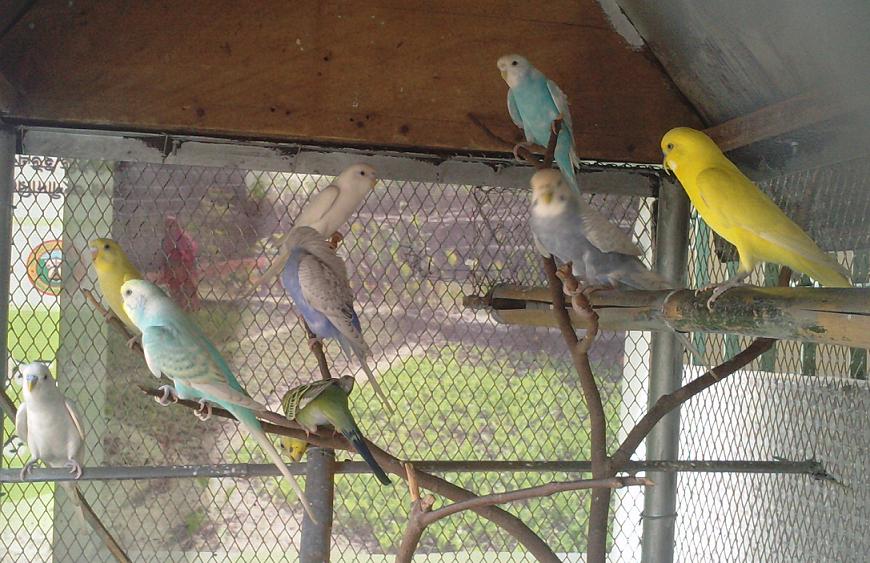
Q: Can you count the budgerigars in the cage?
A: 9